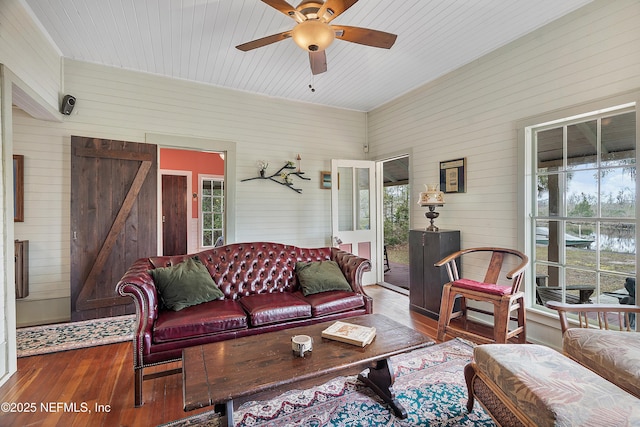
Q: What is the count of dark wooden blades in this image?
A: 5